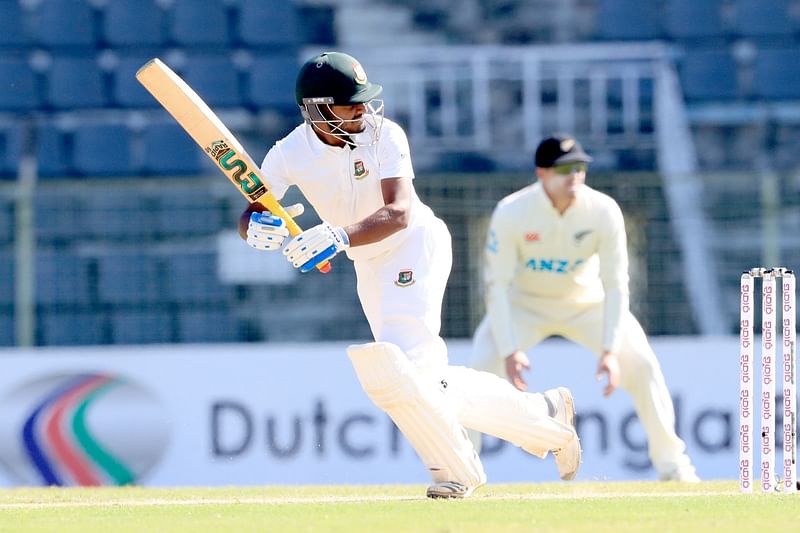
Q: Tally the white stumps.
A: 3